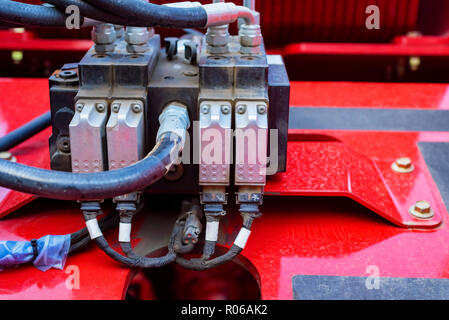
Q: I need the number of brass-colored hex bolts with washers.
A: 2